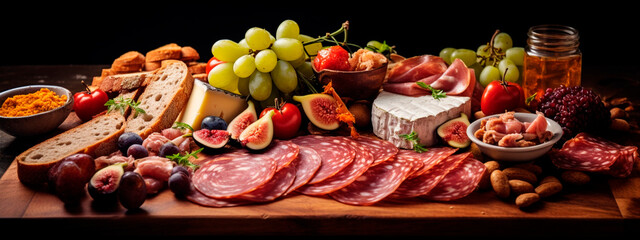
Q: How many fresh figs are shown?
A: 6